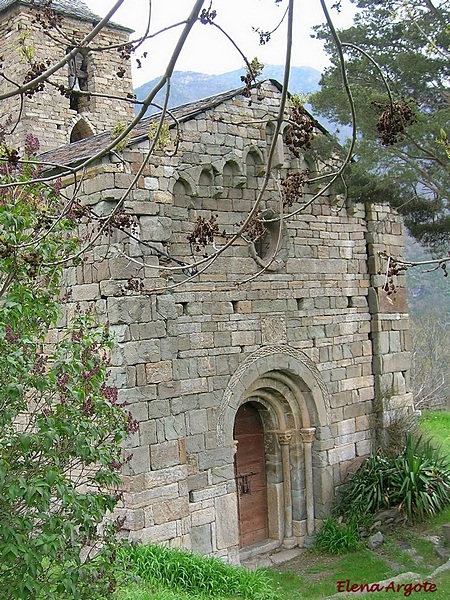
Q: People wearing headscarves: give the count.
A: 0